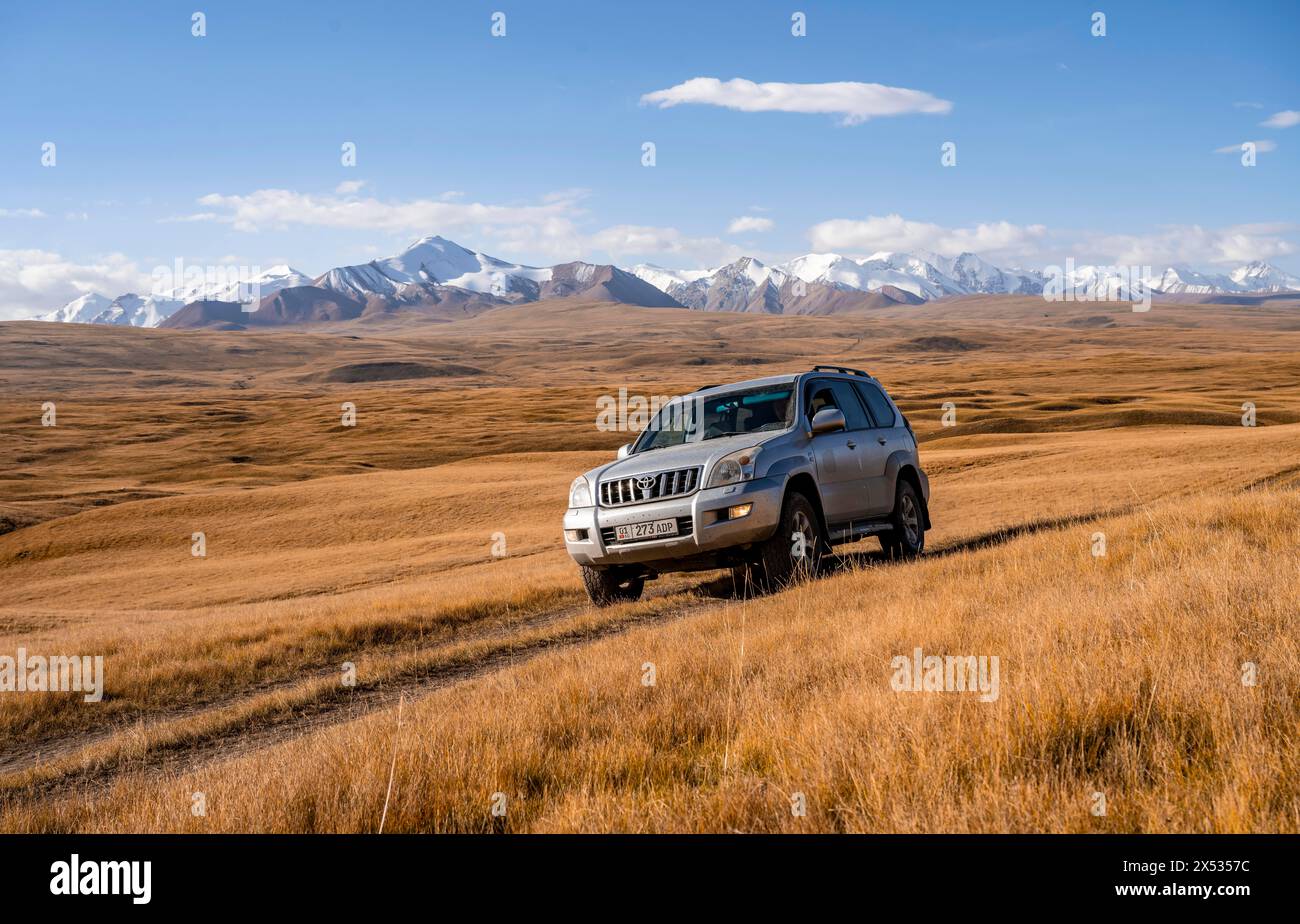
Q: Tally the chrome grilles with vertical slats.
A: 1